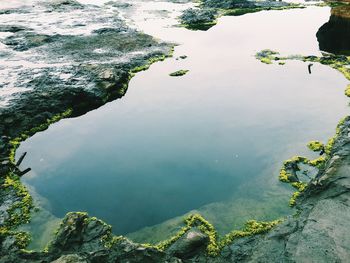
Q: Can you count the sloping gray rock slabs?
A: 1